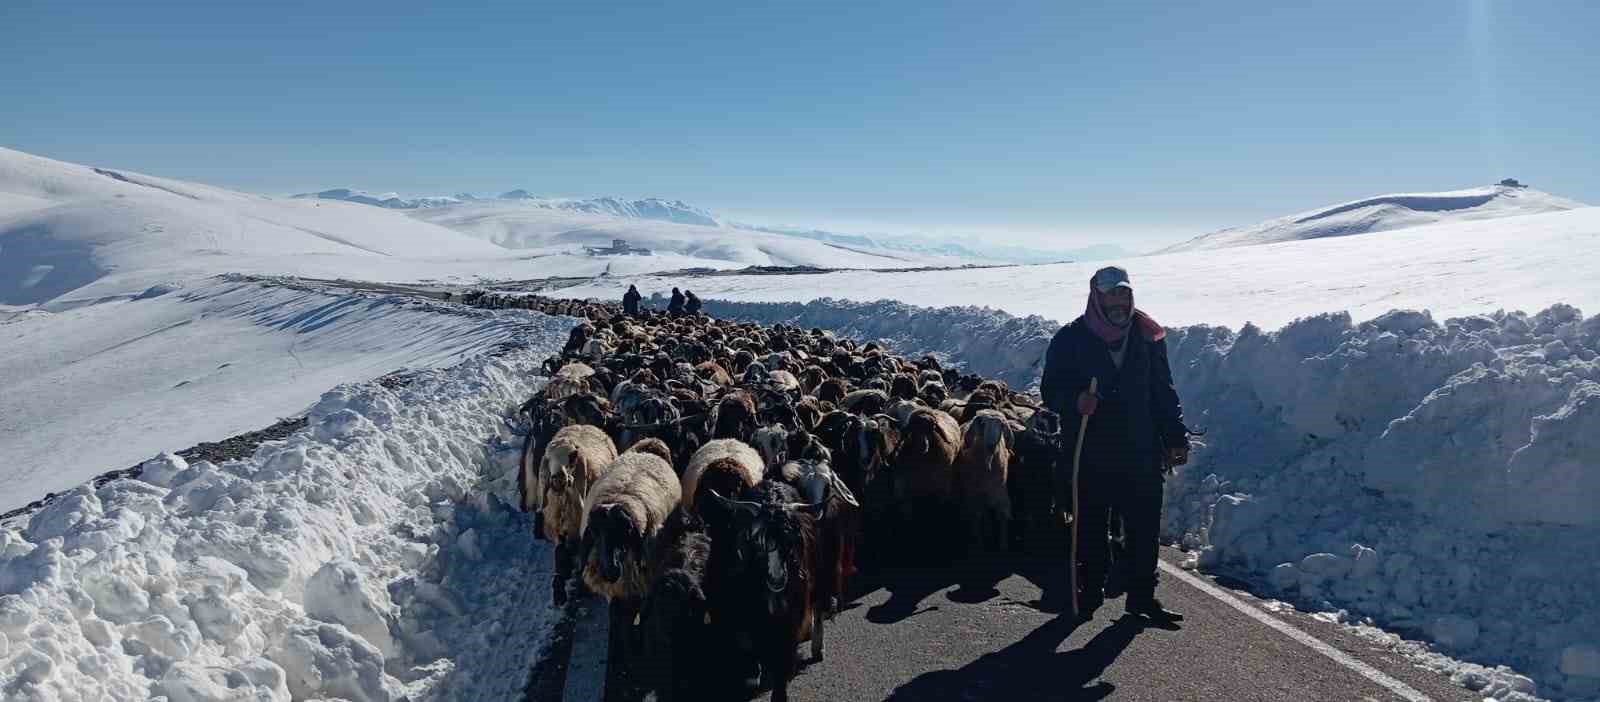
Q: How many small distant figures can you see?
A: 3